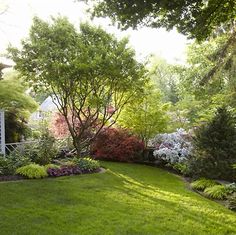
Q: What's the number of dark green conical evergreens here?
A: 1